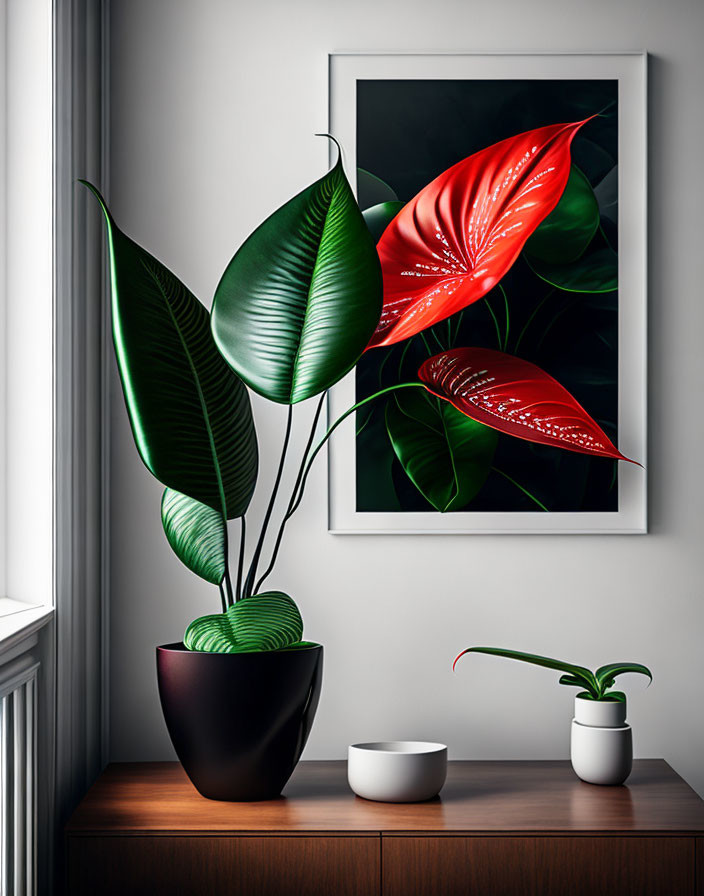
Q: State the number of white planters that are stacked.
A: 2